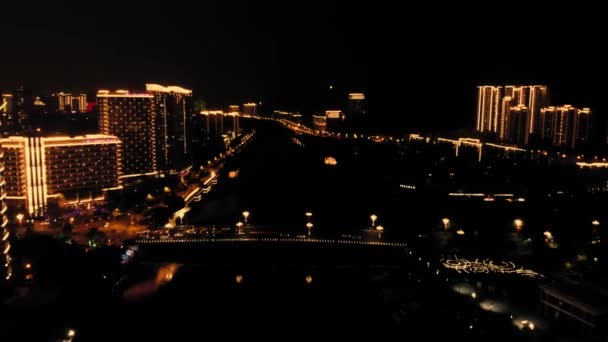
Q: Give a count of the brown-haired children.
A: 0